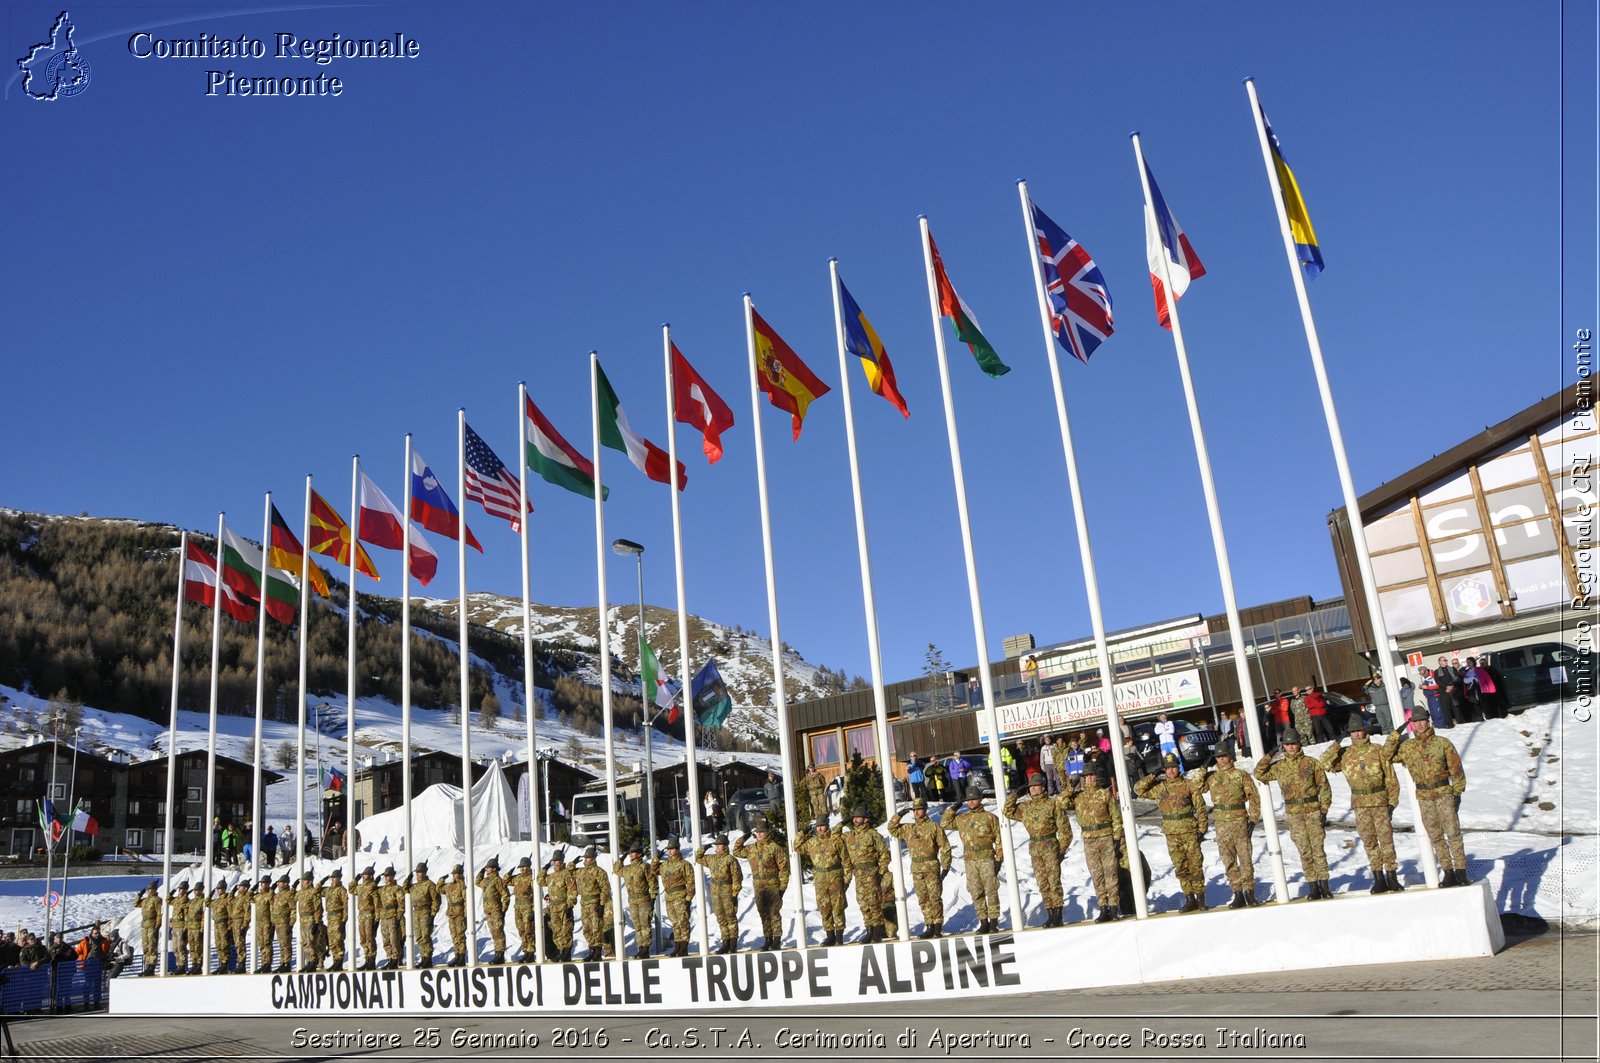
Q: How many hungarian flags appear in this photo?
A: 1